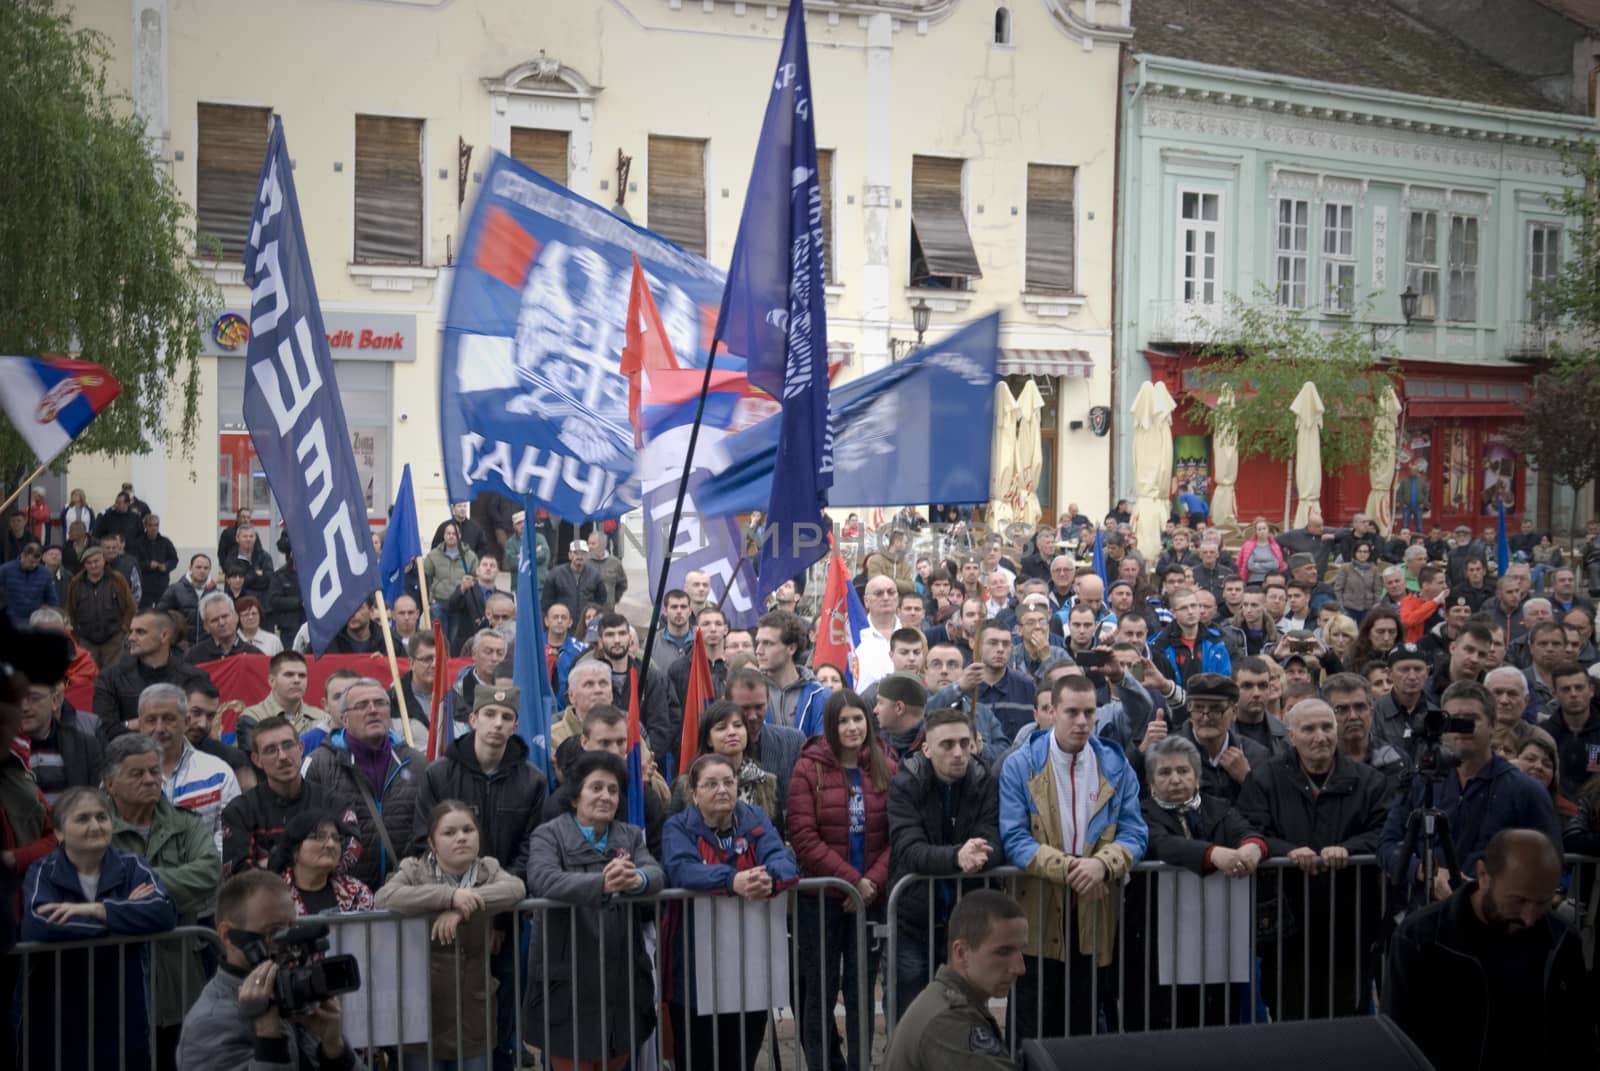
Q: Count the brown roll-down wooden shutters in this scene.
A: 7